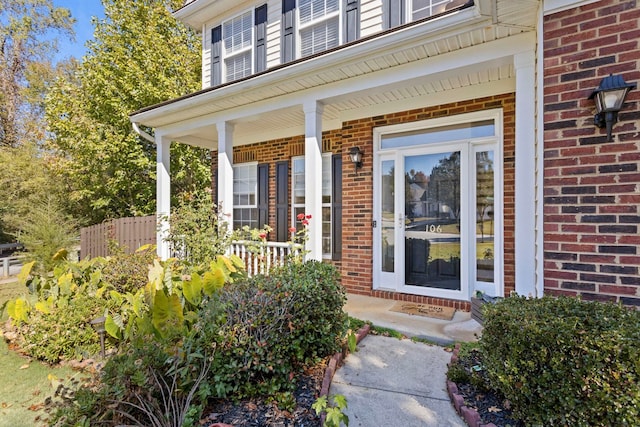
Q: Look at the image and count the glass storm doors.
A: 1